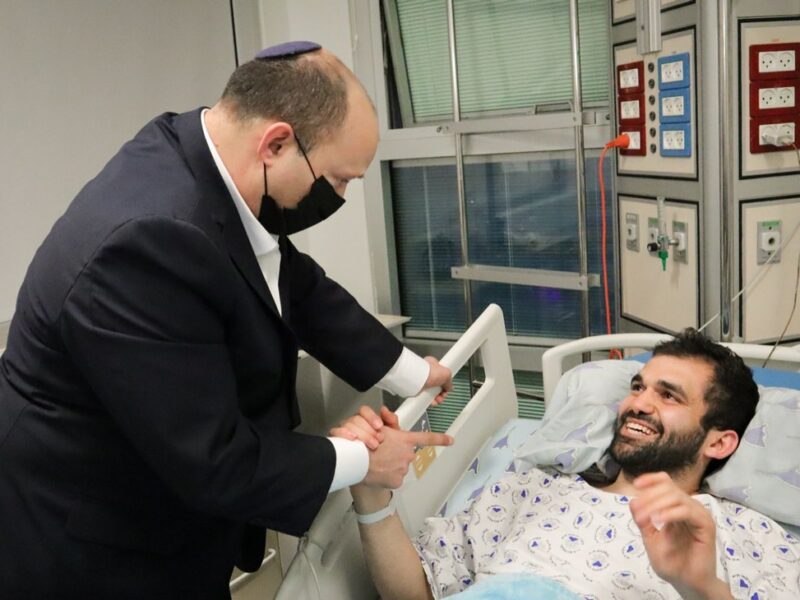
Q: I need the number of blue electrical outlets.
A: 3